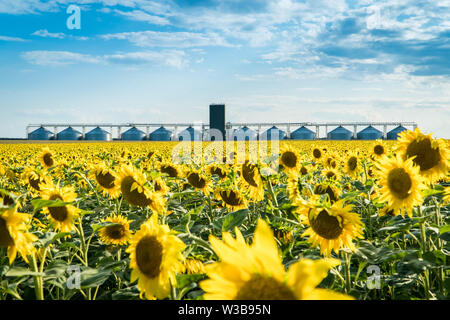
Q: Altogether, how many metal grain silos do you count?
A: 12